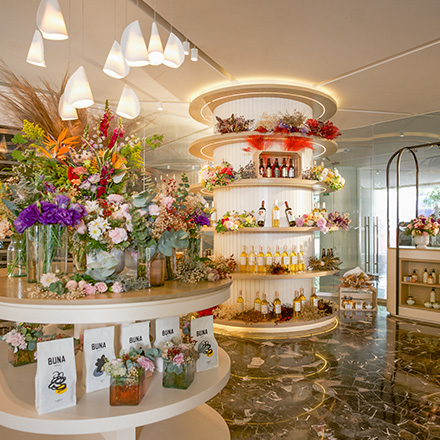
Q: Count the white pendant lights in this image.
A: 9